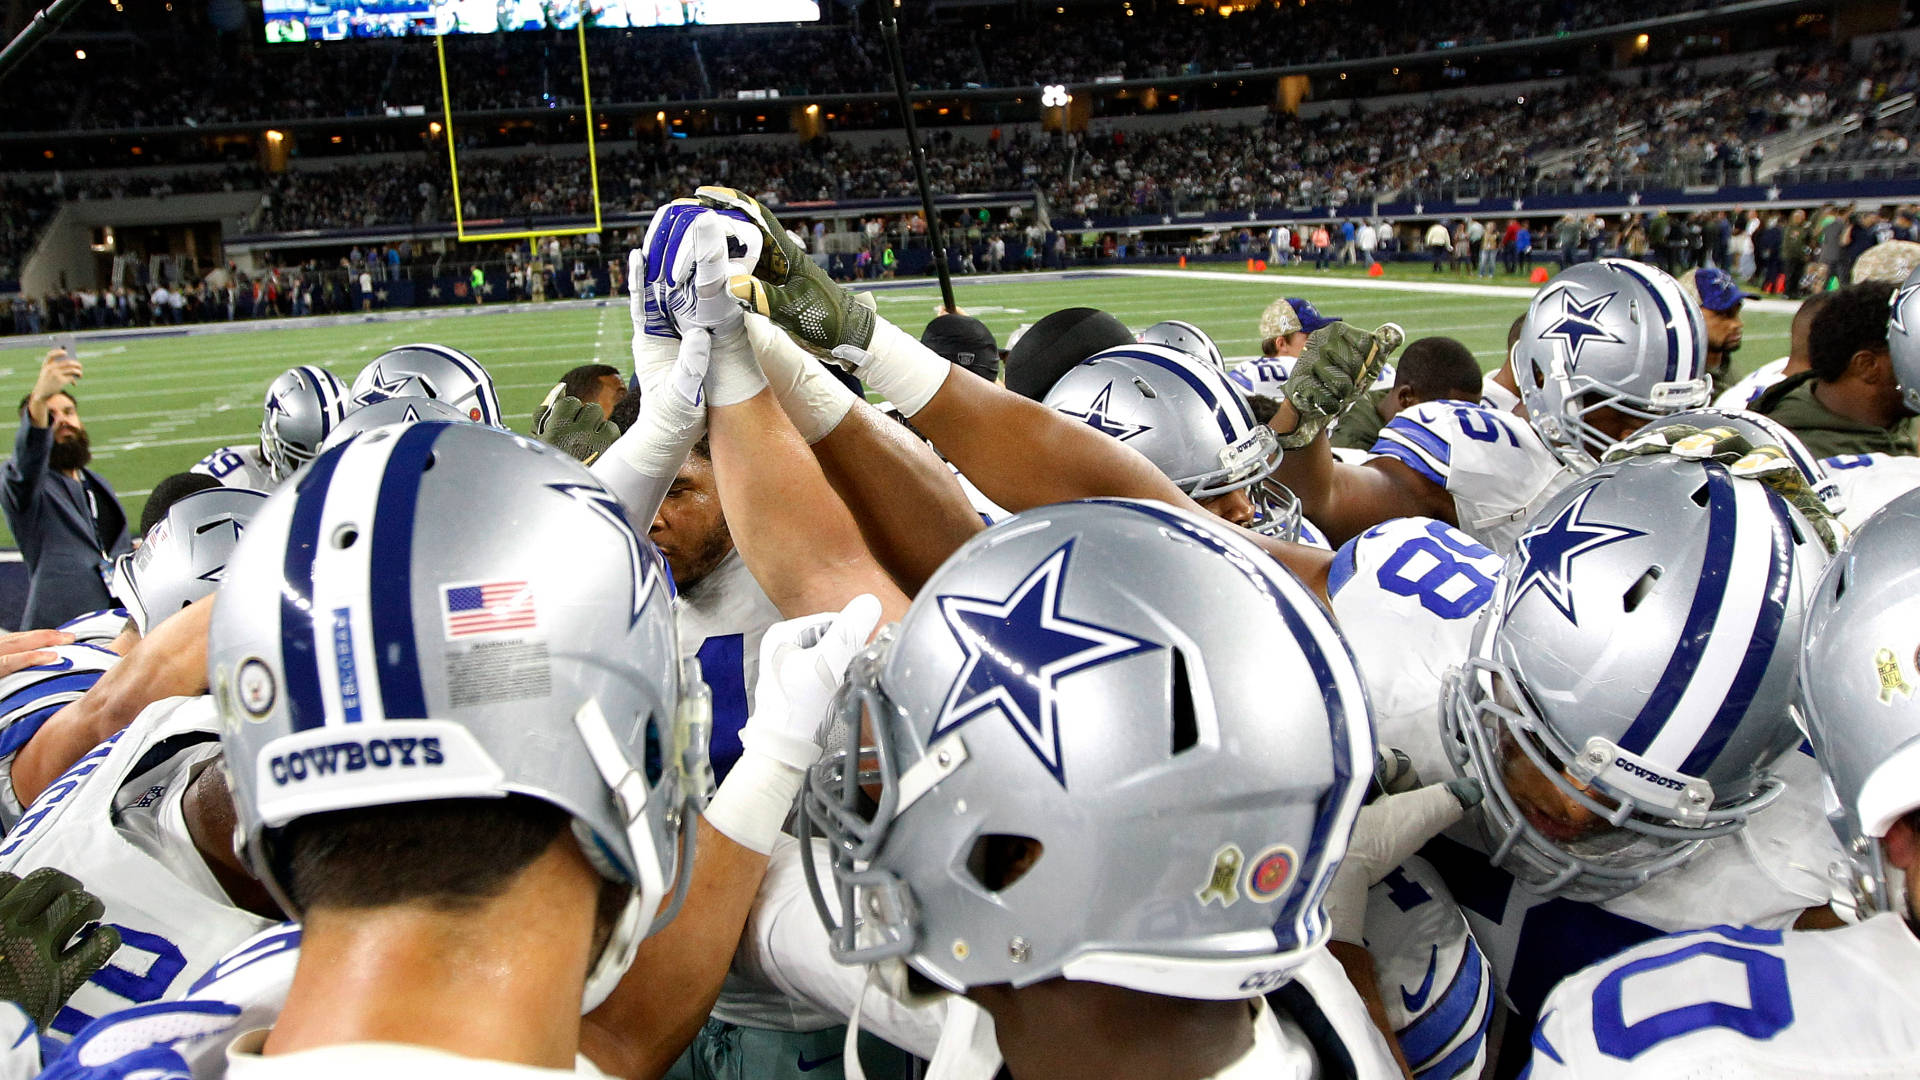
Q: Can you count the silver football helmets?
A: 13